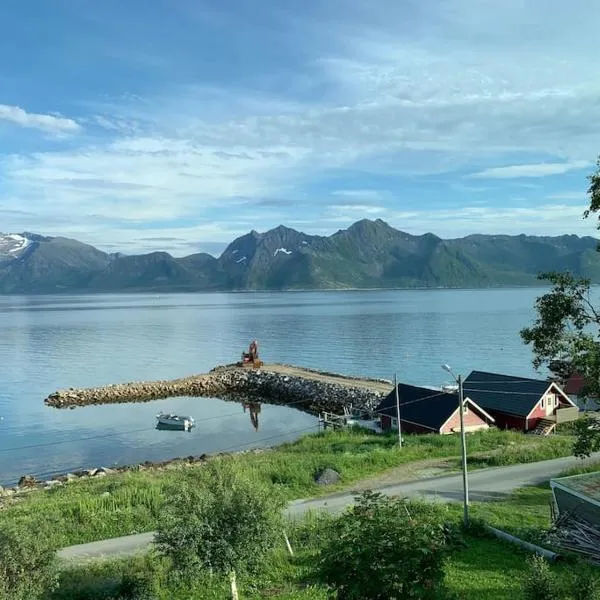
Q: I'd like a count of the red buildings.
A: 2